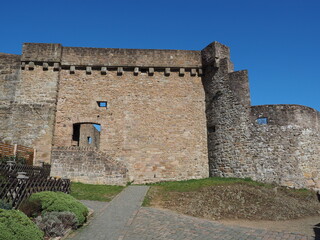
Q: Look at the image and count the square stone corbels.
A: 14